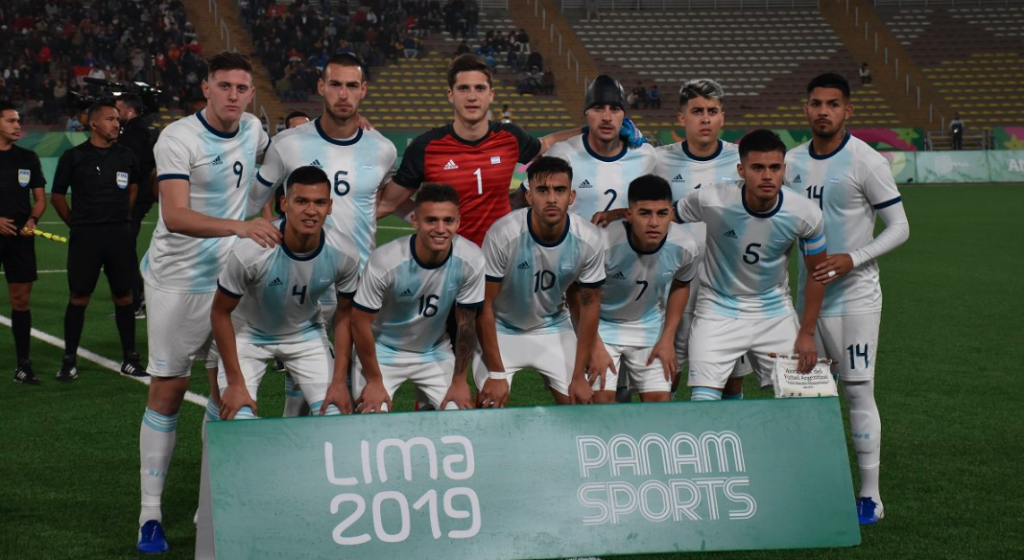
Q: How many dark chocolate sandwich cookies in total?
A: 0